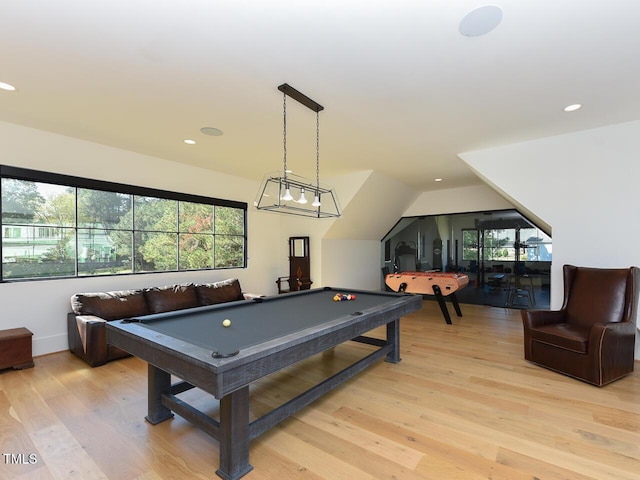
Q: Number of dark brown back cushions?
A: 3